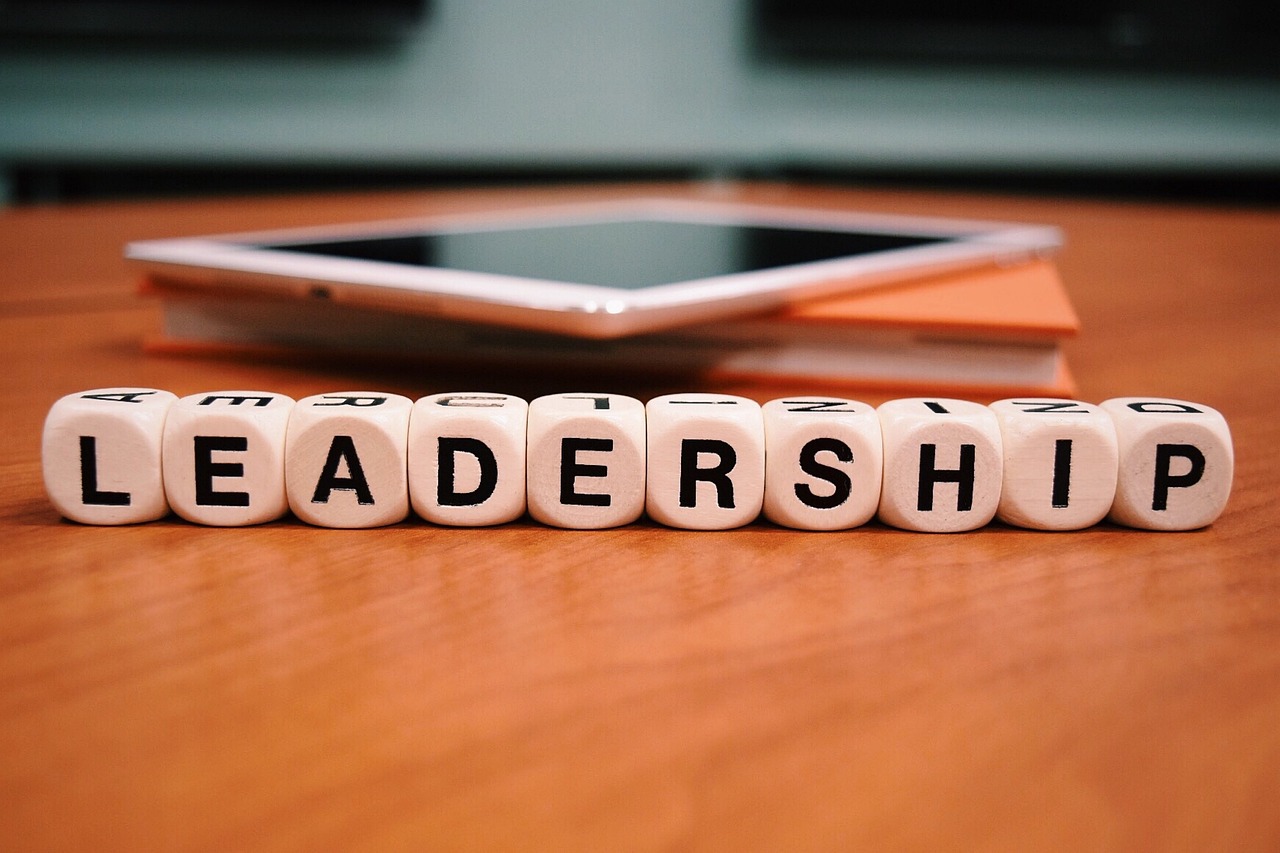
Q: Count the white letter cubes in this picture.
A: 10